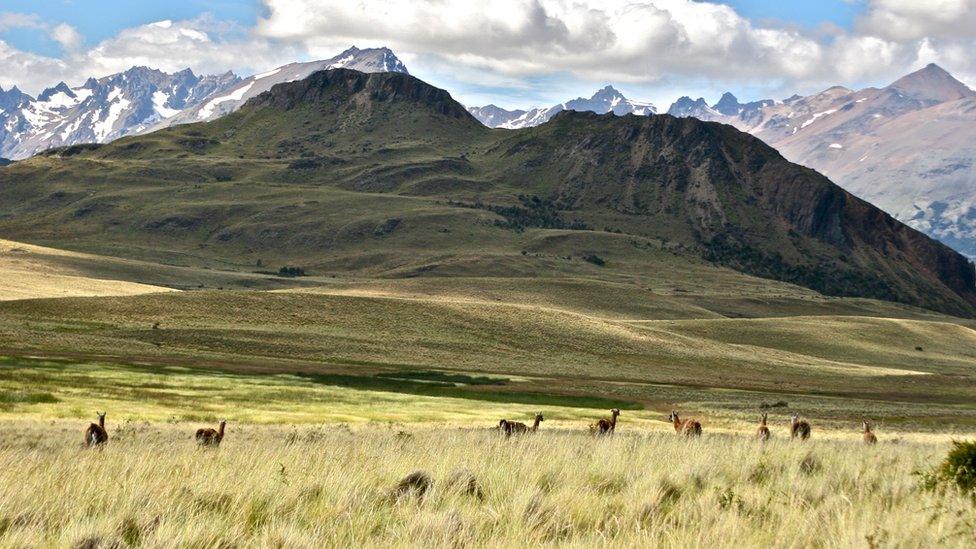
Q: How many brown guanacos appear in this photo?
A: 8